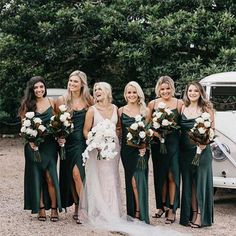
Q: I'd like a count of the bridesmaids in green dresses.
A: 5